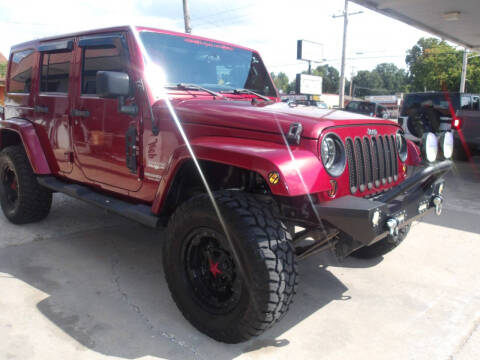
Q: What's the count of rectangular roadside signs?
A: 2